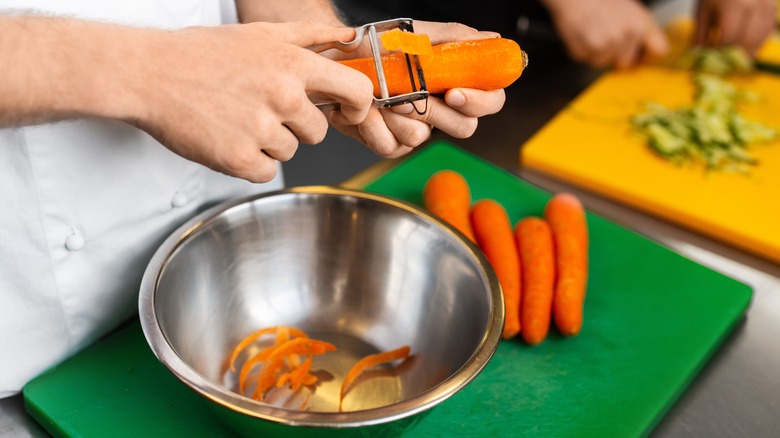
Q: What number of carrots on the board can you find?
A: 4